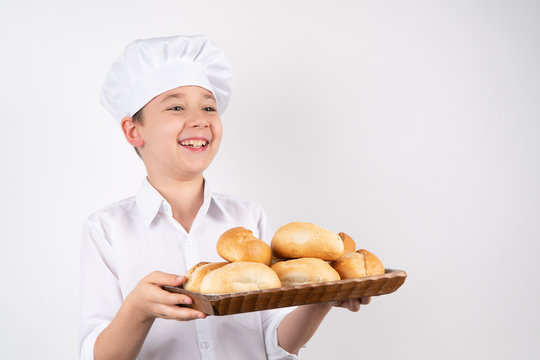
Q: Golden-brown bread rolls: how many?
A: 7